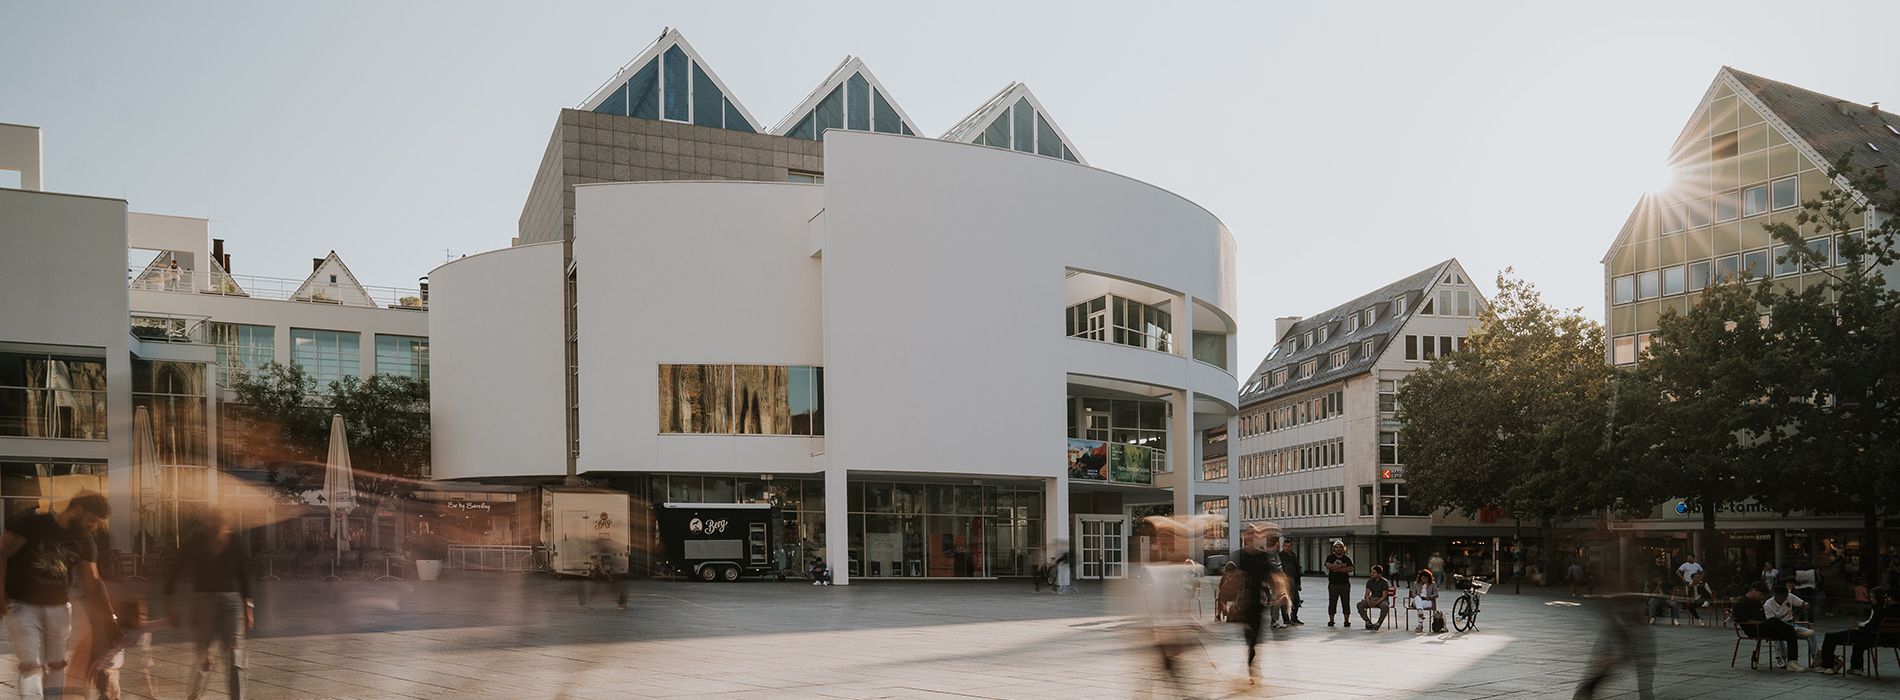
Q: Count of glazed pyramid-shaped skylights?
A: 3